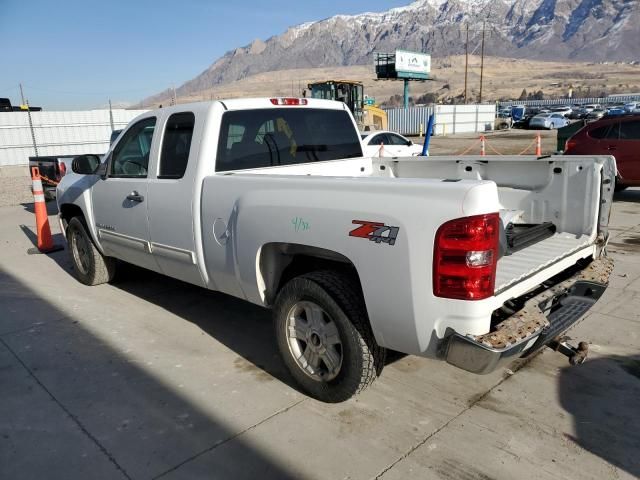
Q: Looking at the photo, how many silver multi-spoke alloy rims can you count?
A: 2